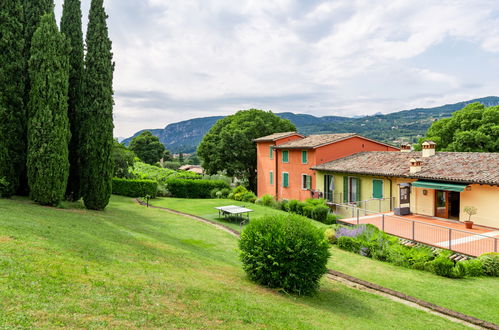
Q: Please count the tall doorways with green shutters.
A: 2